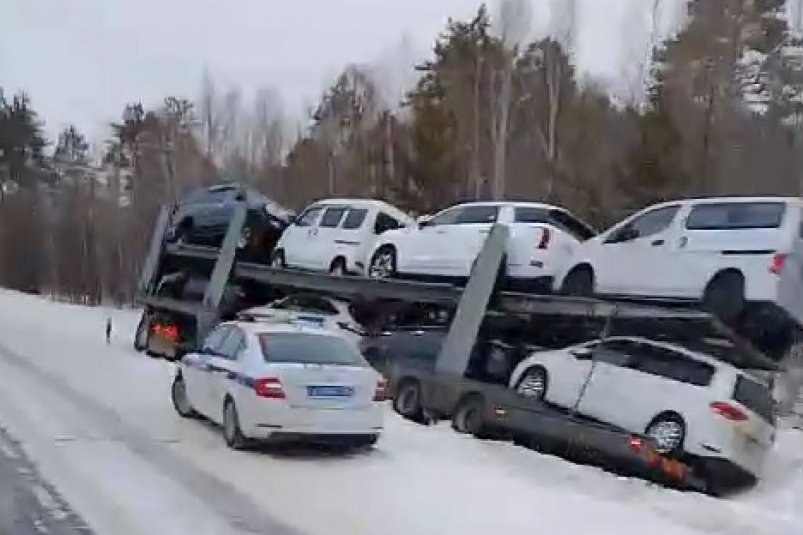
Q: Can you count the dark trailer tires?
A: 2